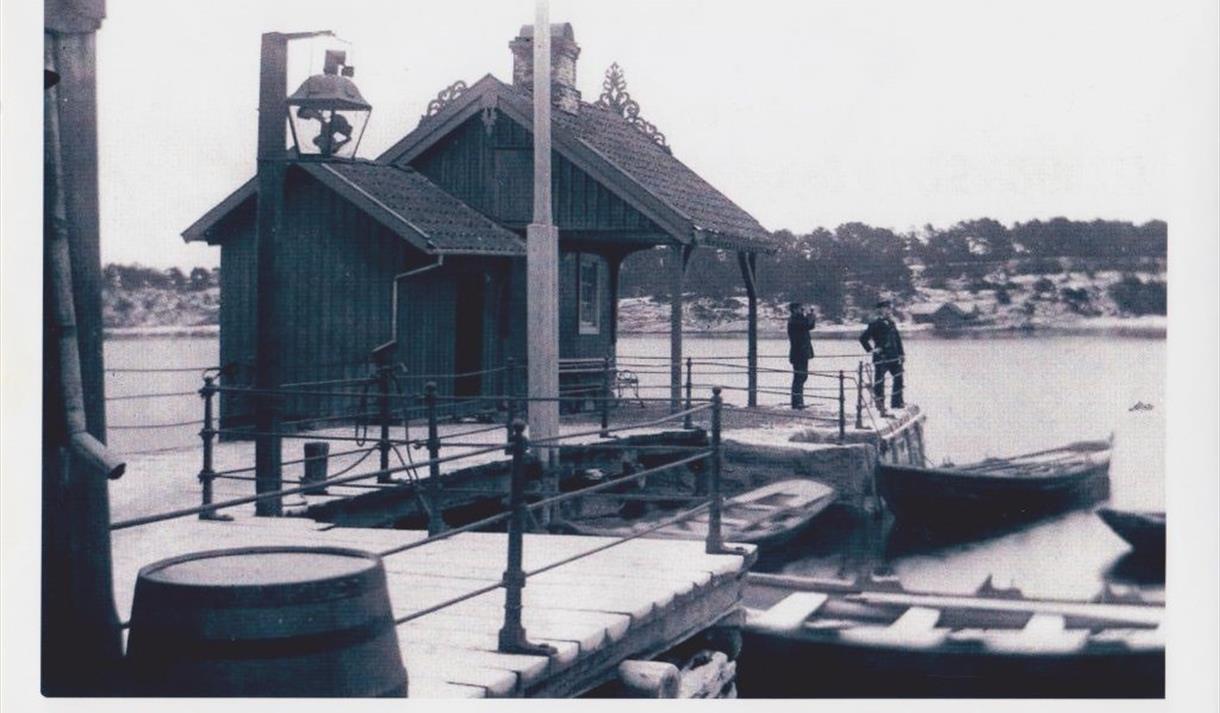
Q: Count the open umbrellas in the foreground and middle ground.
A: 0